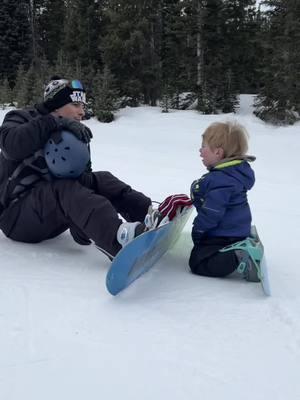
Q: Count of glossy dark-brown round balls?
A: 0